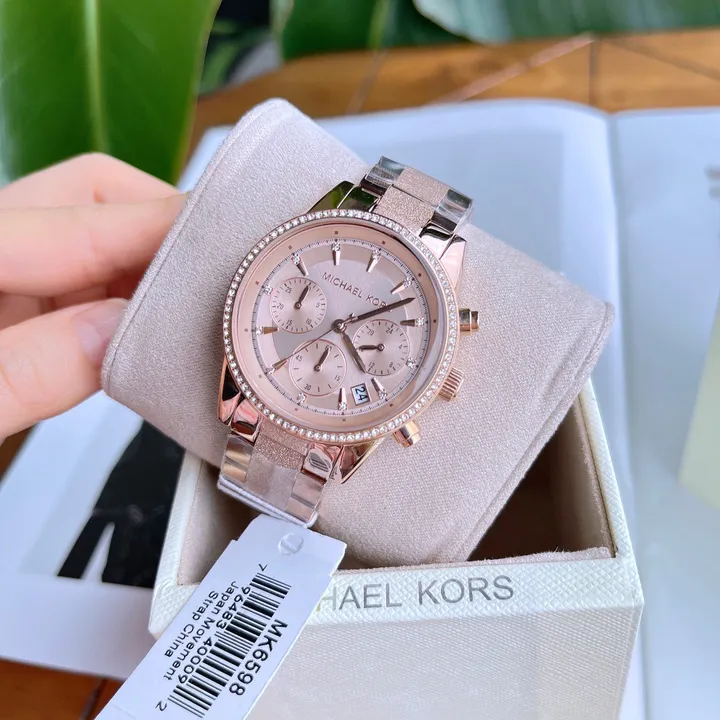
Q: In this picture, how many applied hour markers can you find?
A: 12